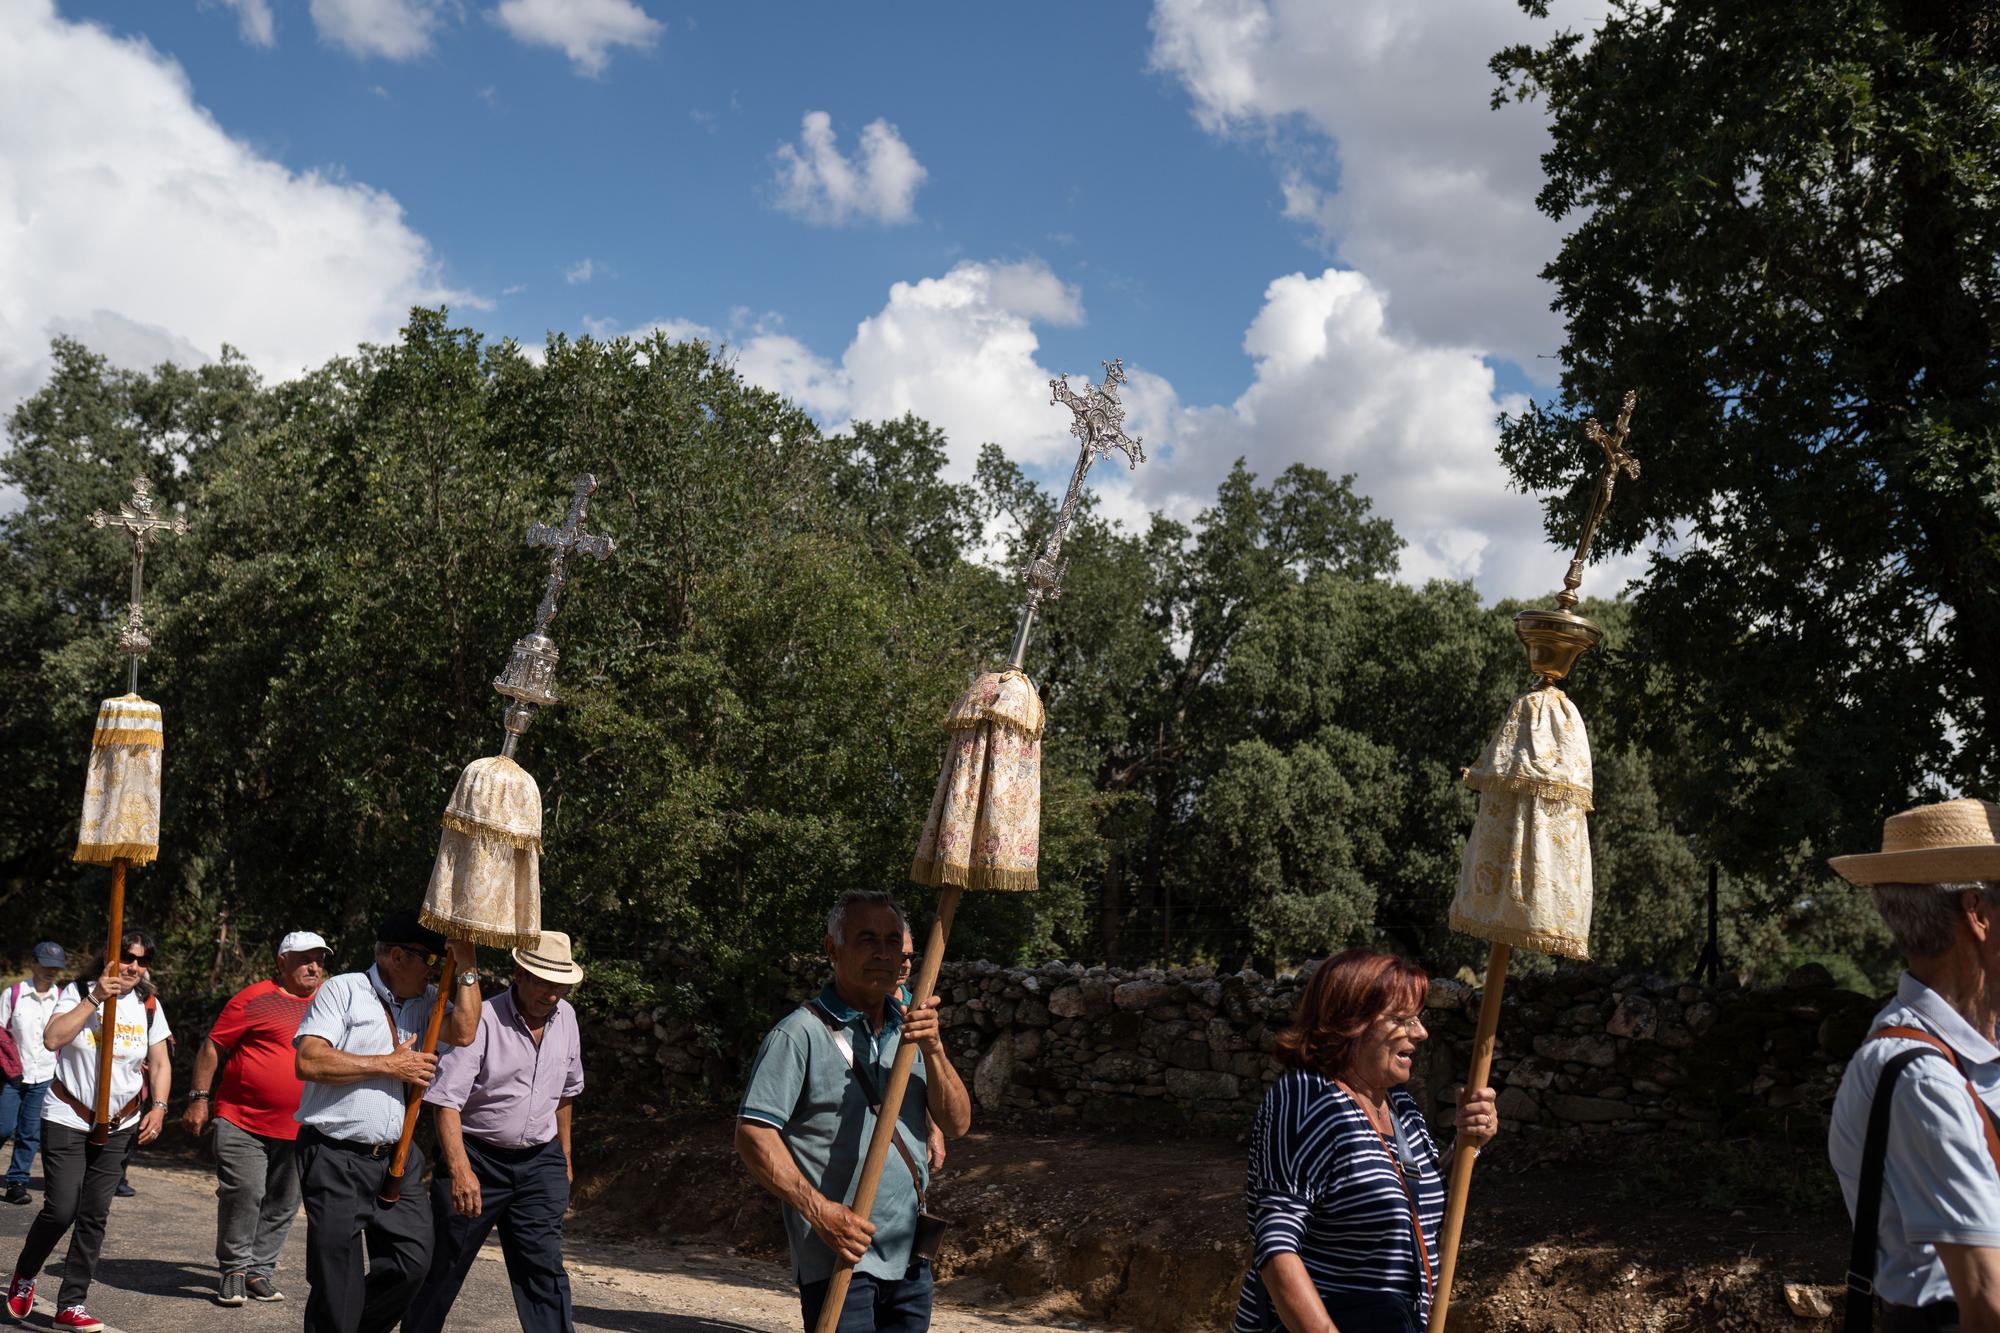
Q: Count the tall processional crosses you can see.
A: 4